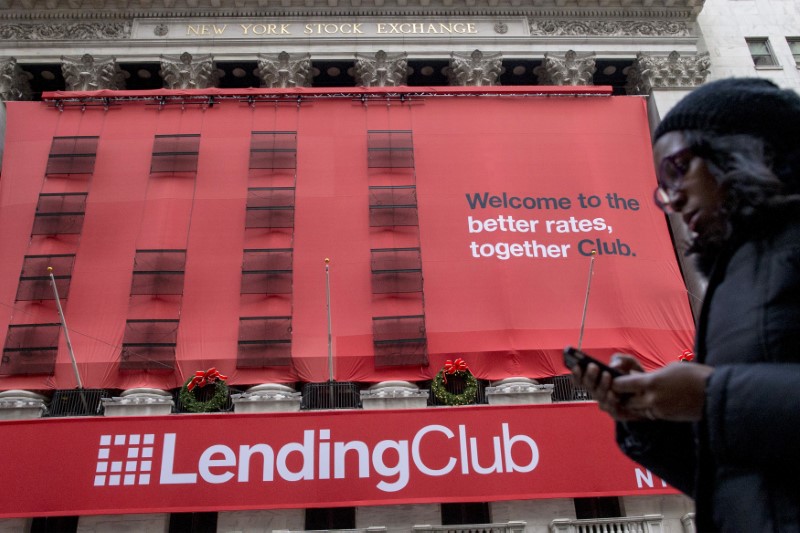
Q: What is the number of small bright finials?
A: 3